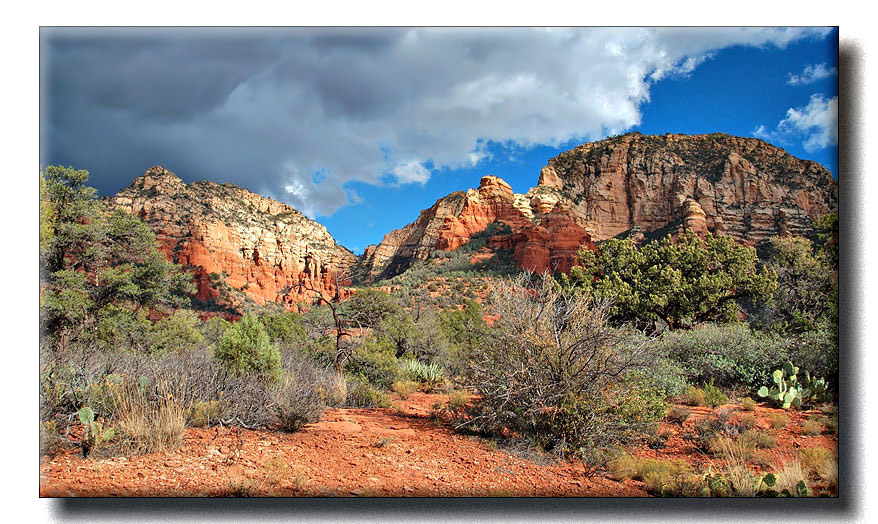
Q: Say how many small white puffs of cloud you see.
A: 2